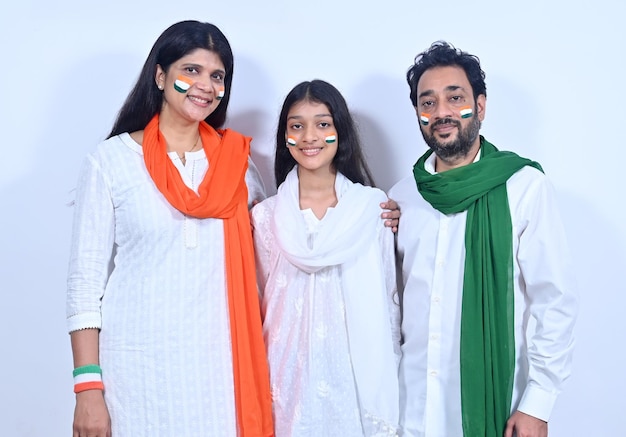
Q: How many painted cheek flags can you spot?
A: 6